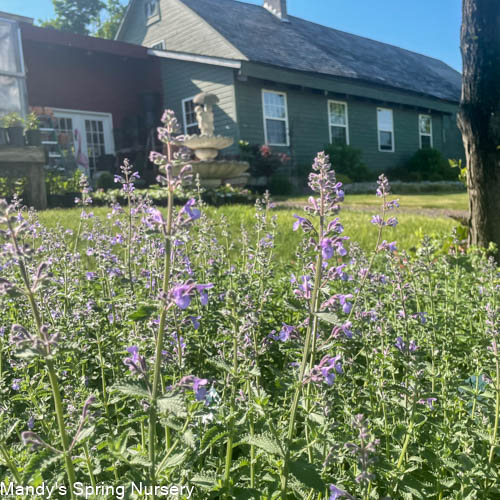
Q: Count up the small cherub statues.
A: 1